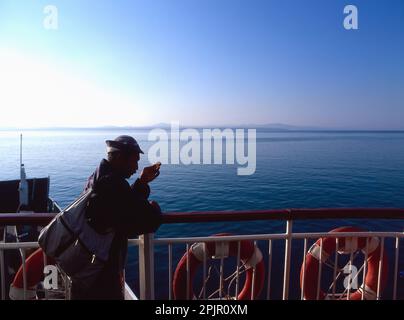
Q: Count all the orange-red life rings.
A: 3